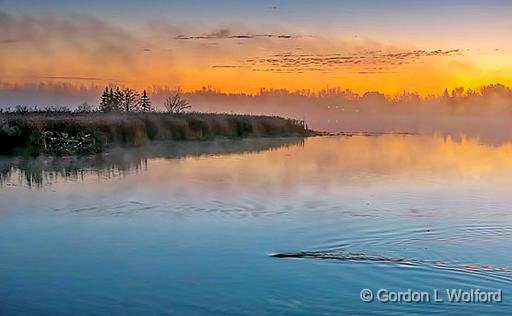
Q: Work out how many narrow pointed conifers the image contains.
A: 4